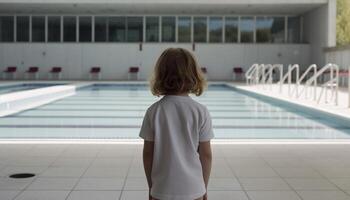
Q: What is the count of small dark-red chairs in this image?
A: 7